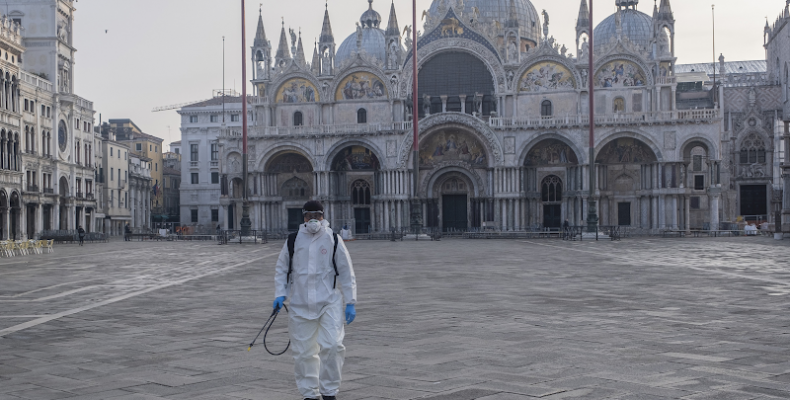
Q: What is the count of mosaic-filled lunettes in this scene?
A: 9